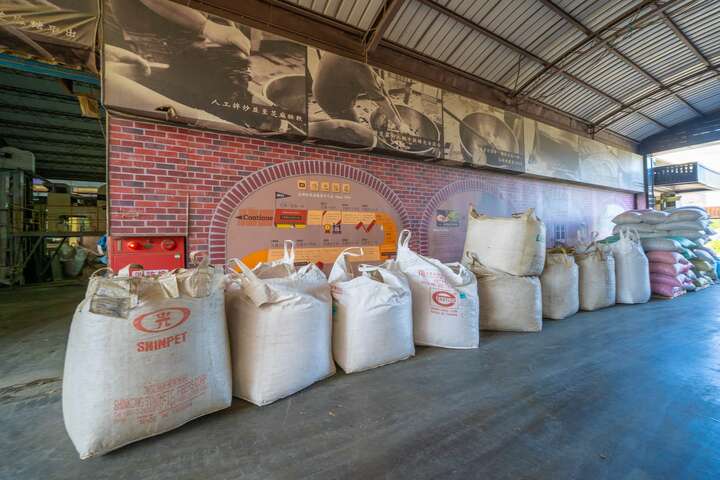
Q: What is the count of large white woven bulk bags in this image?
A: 9